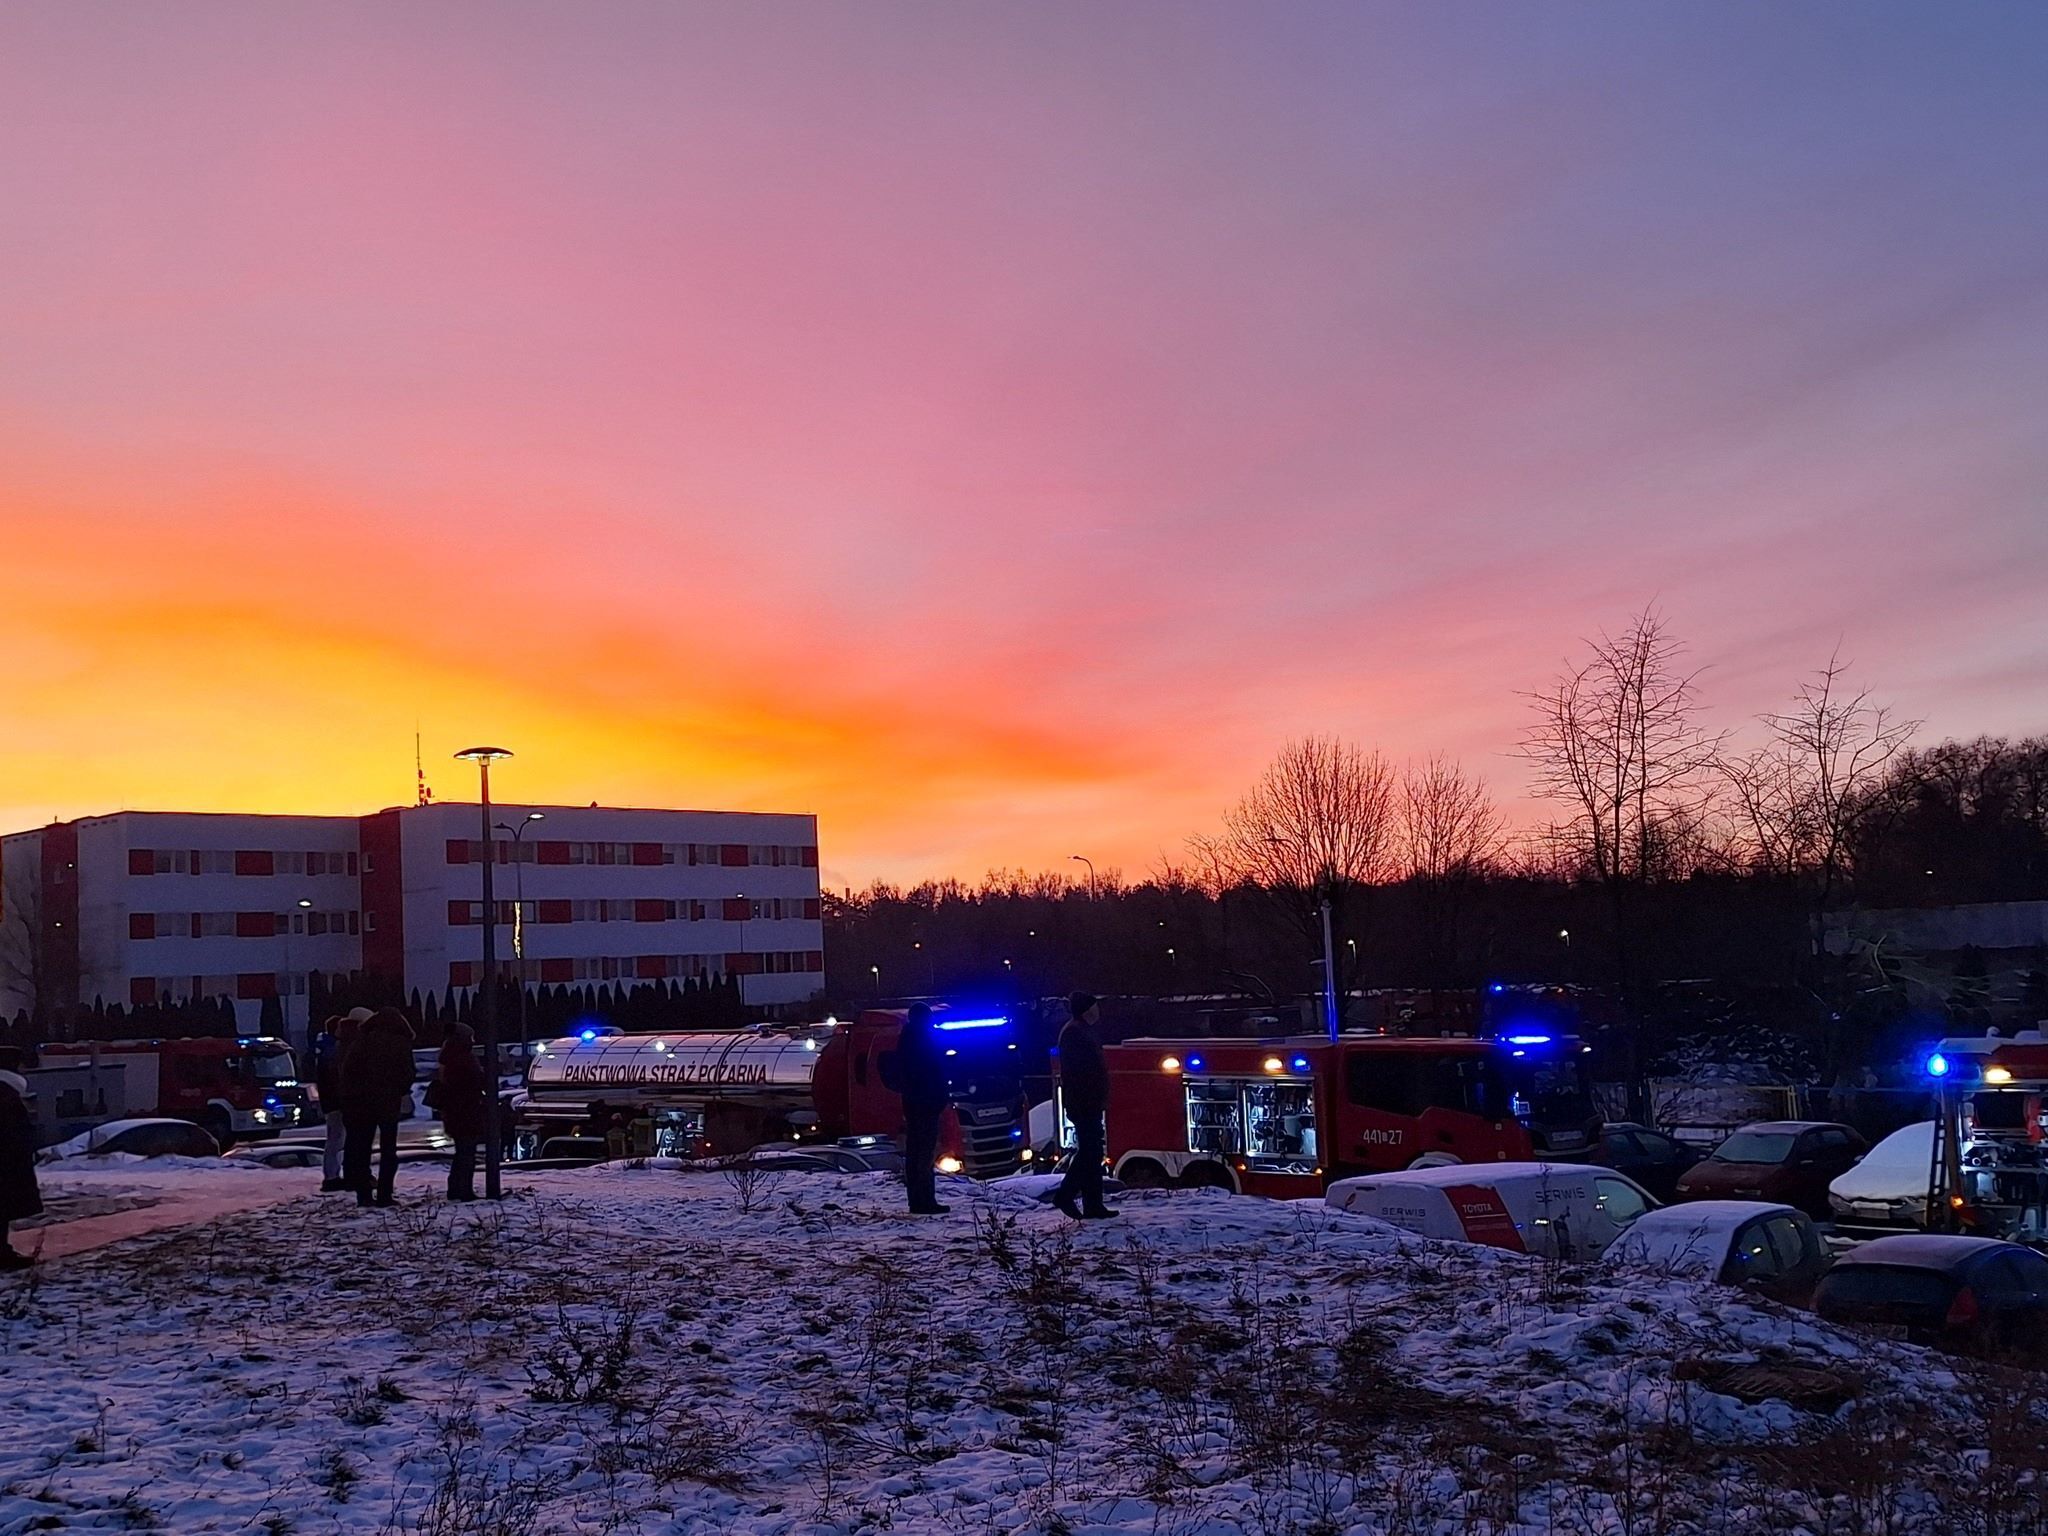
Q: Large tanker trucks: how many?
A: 1